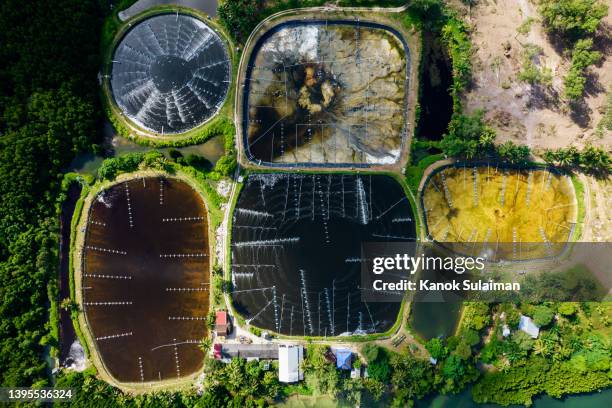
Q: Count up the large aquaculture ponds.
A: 5